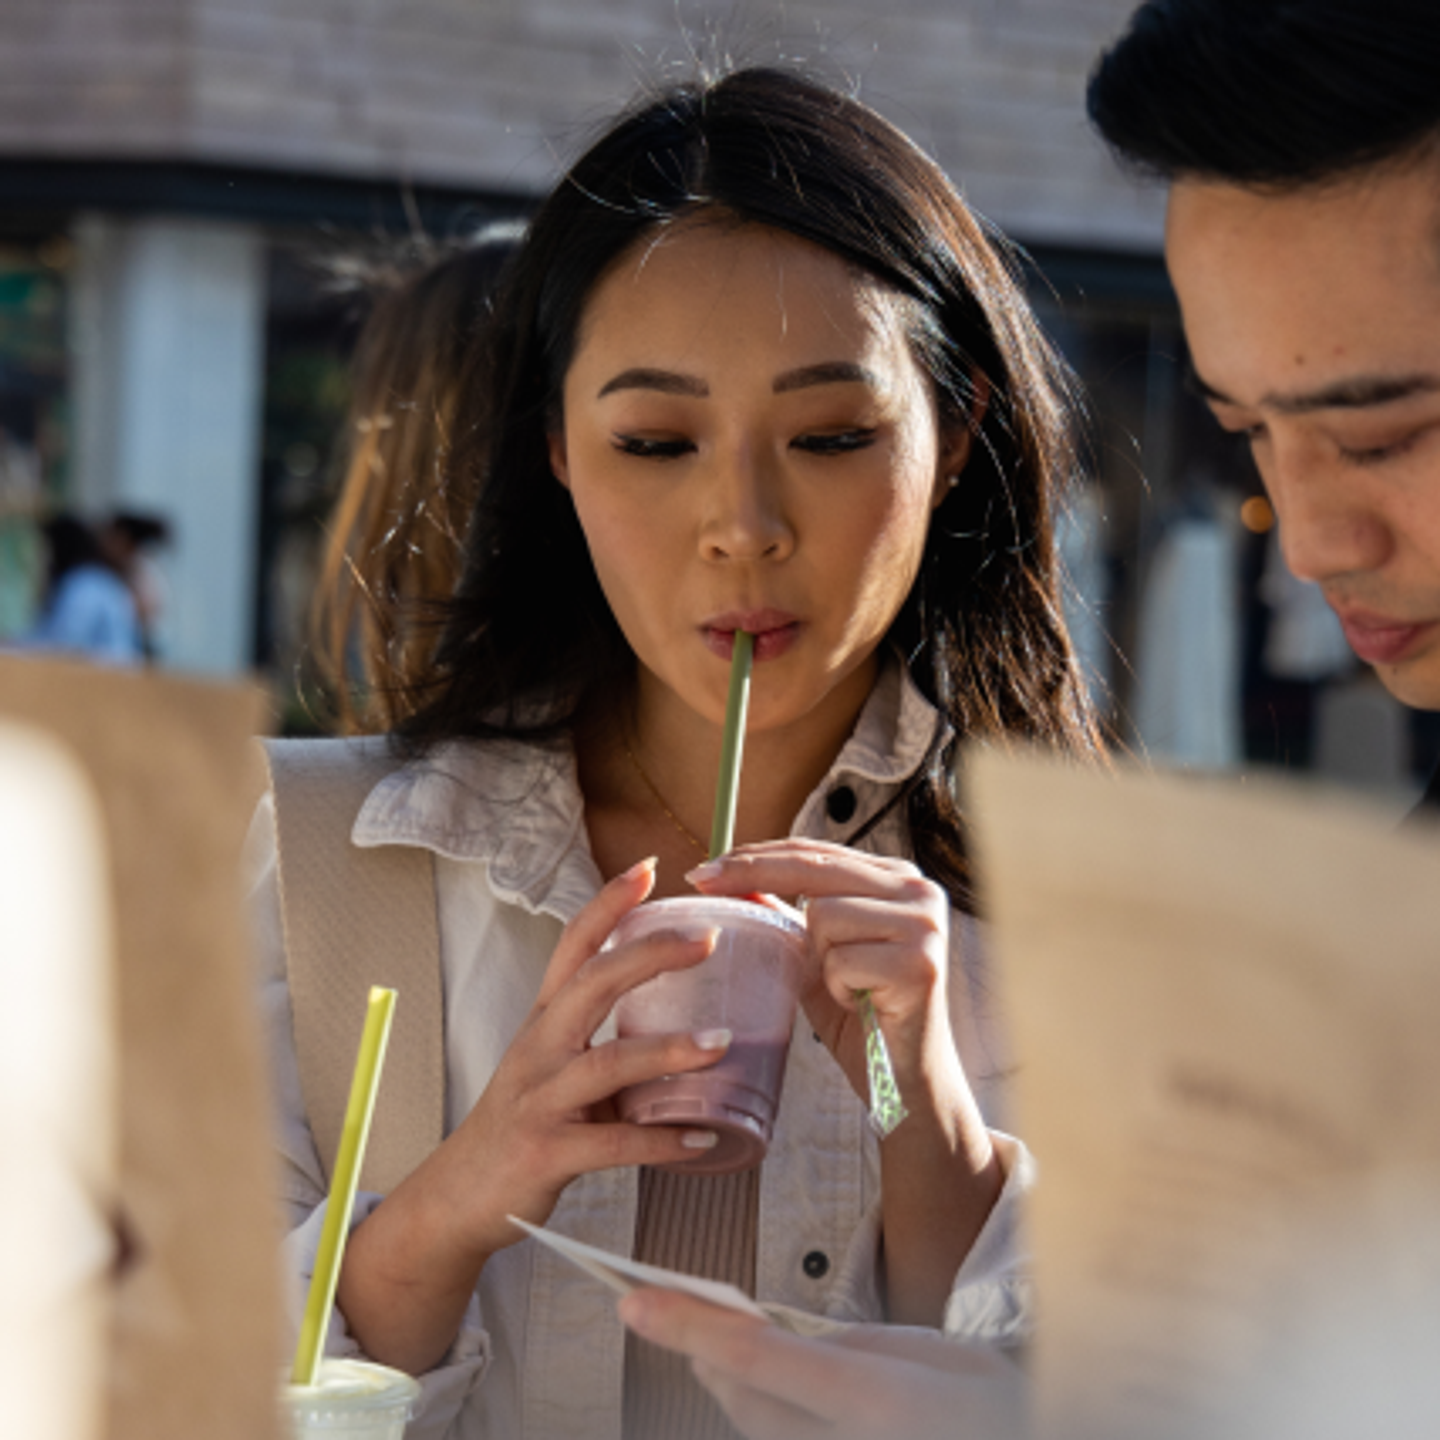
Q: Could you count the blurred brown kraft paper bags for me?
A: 2